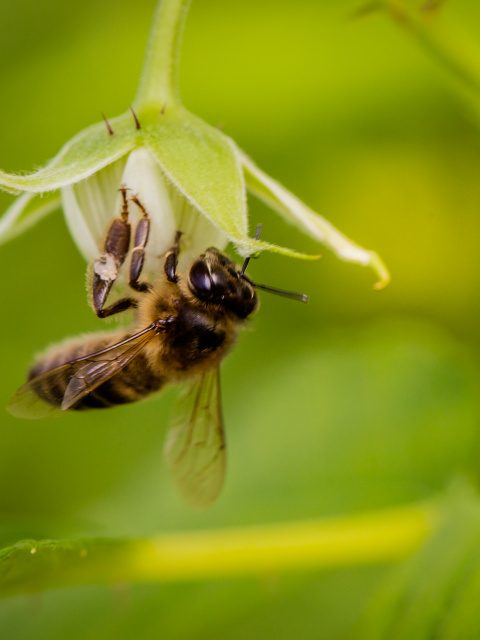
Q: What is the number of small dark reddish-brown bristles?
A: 3